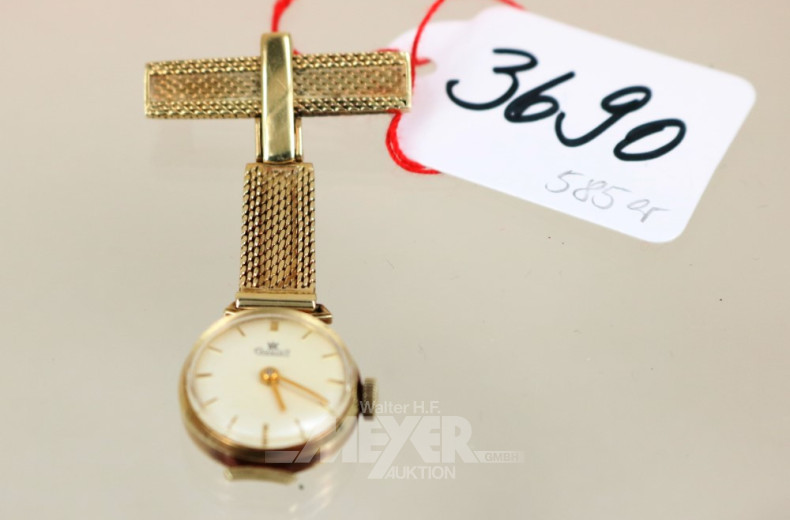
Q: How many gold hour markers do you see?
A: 12